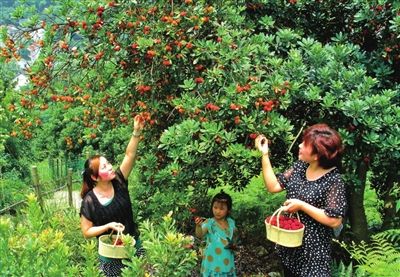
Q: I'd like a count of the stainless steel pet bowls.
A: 0